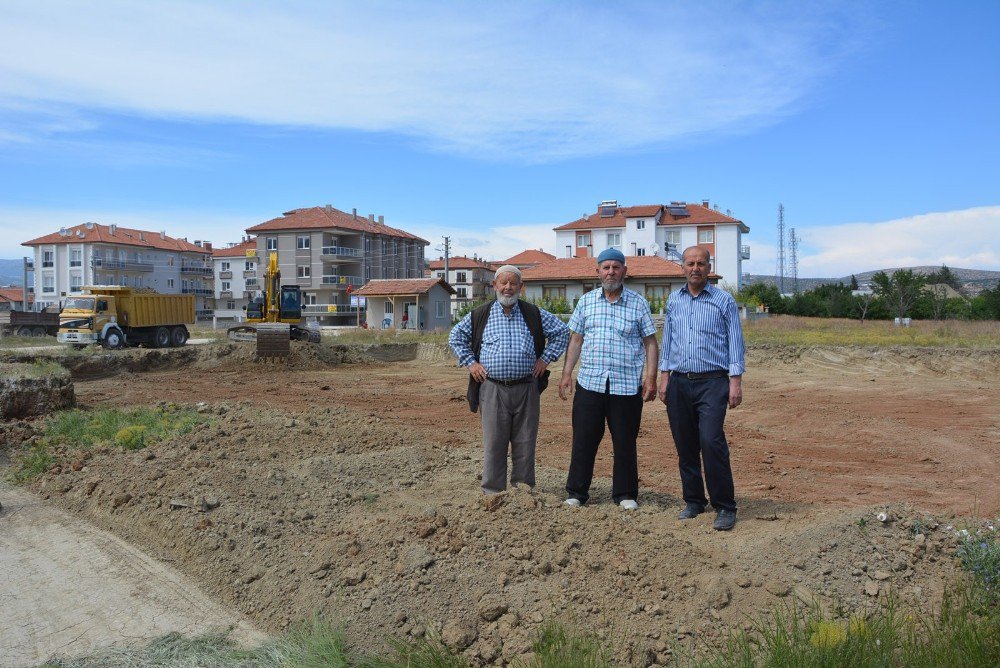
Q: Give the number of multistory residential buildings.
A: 5